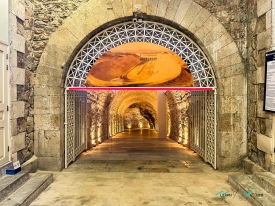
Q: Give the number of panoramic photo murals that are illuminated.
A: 1